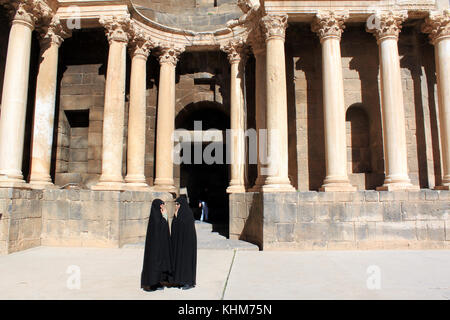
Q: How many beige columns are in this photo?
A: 11